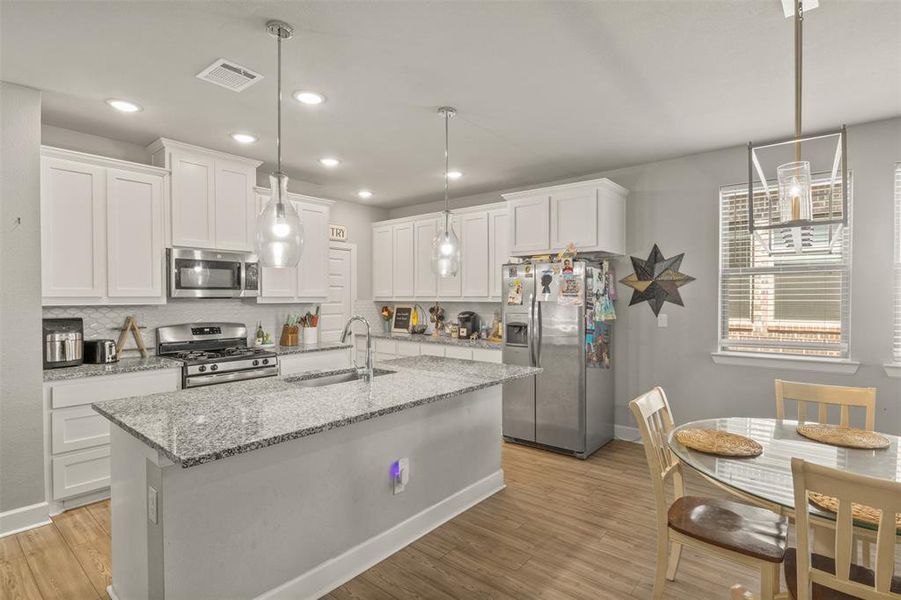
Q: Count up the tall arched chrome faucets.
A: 1